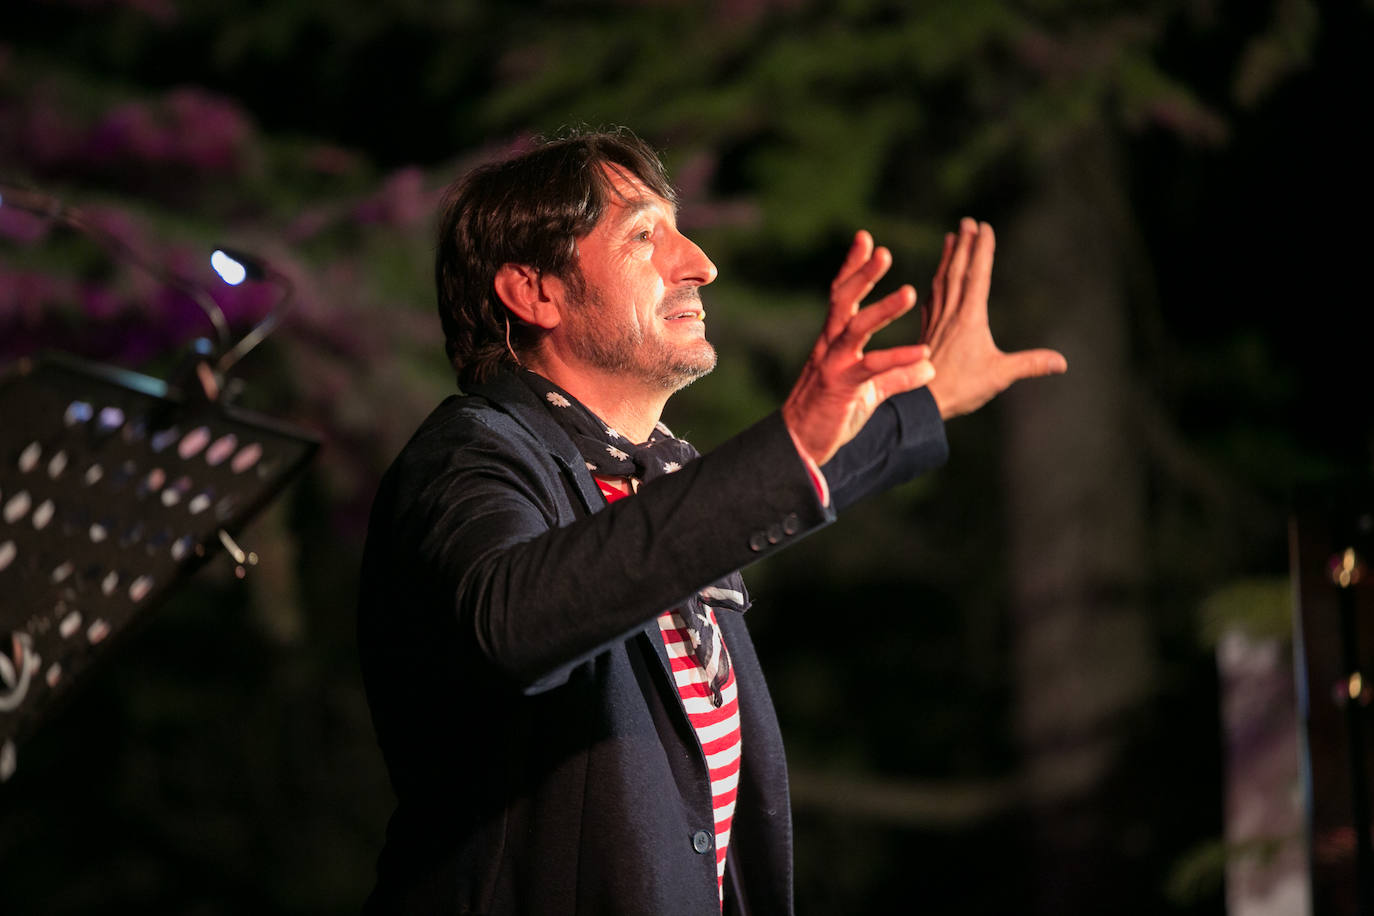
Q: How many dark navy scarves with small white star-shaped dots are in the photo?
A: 1